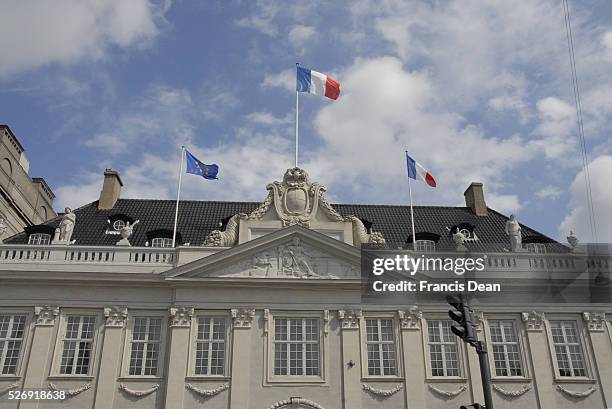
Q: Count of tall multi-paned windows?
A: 9